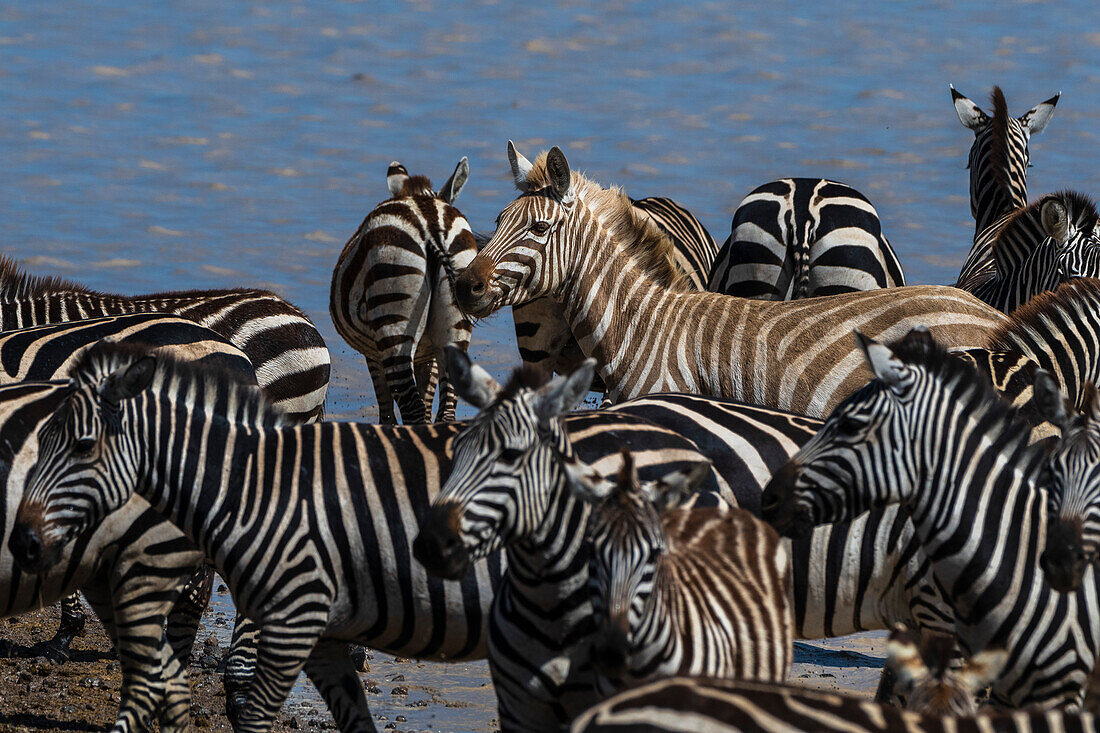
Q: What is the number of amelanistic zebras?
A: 1